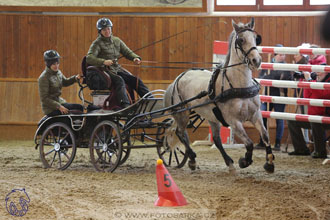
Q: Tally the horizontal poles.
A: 5